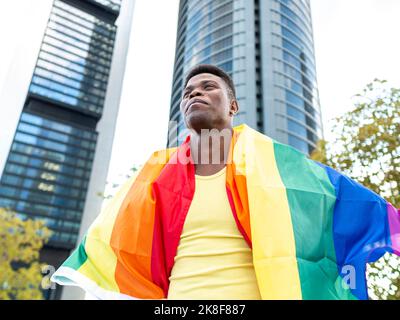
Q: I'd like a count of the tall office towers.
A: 2